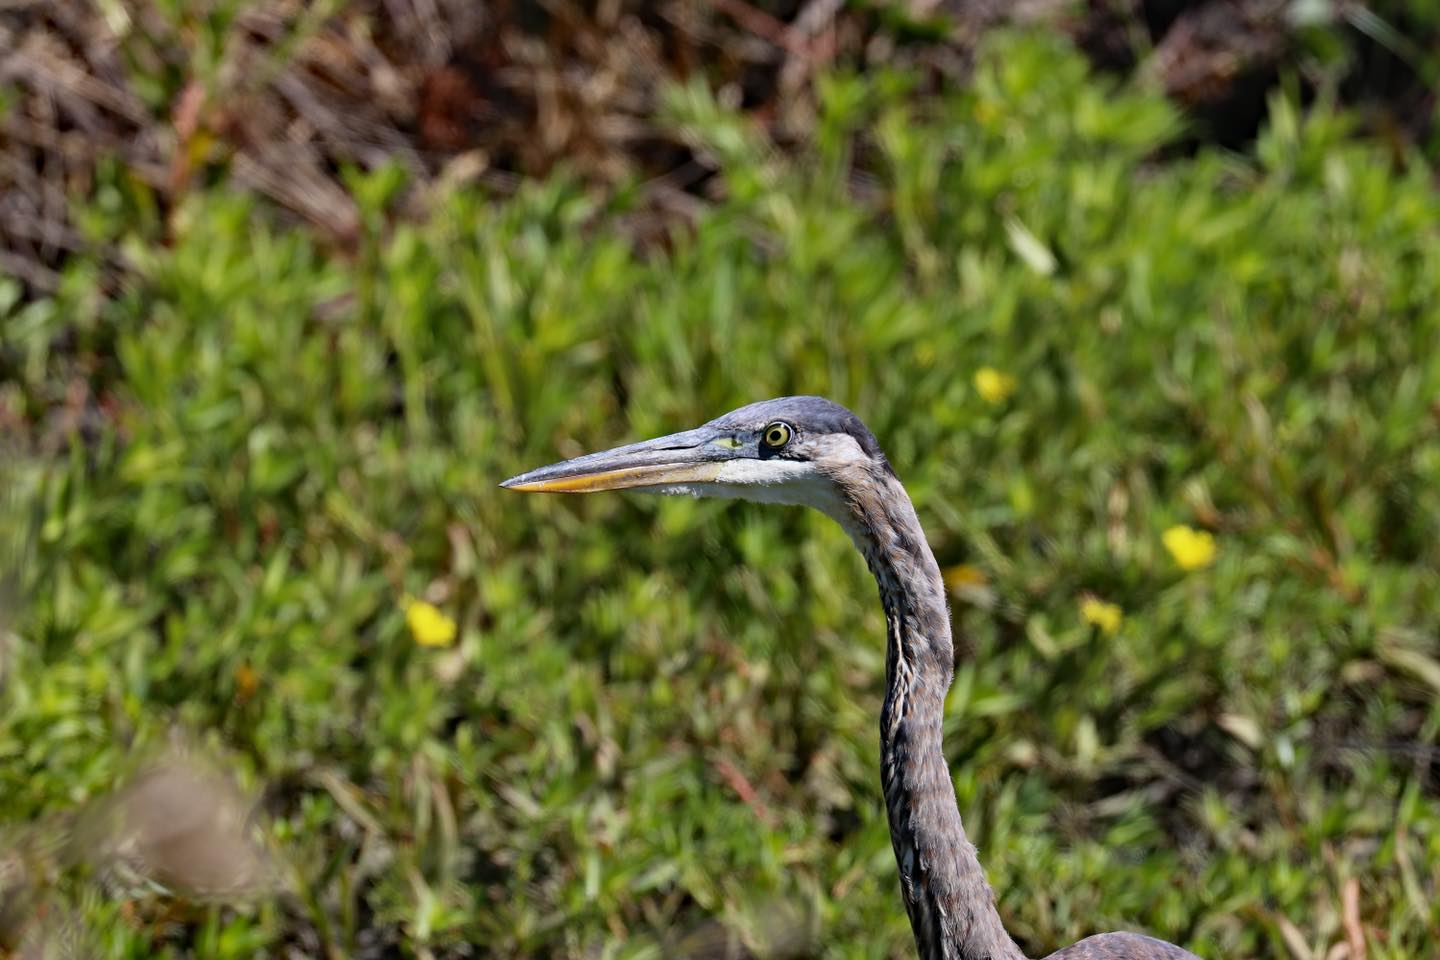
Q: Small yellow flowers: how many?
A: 4